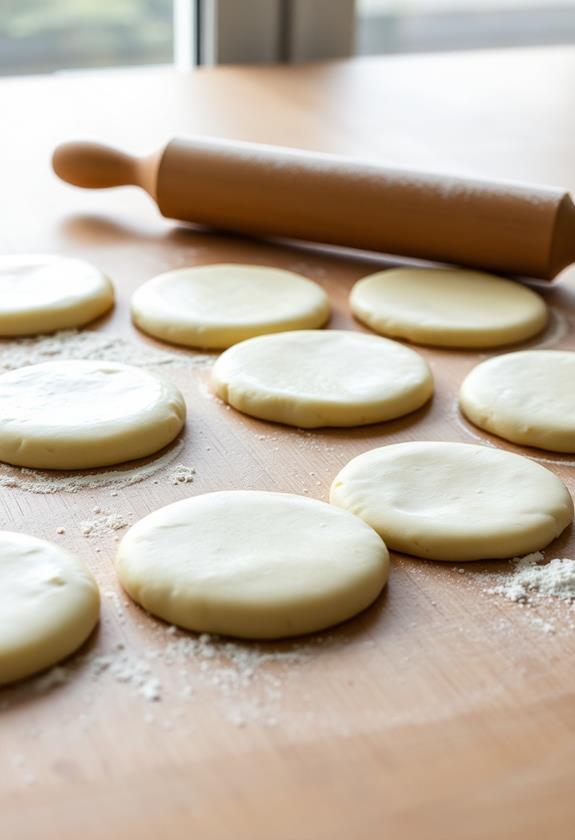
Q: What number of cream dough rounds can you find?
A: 9